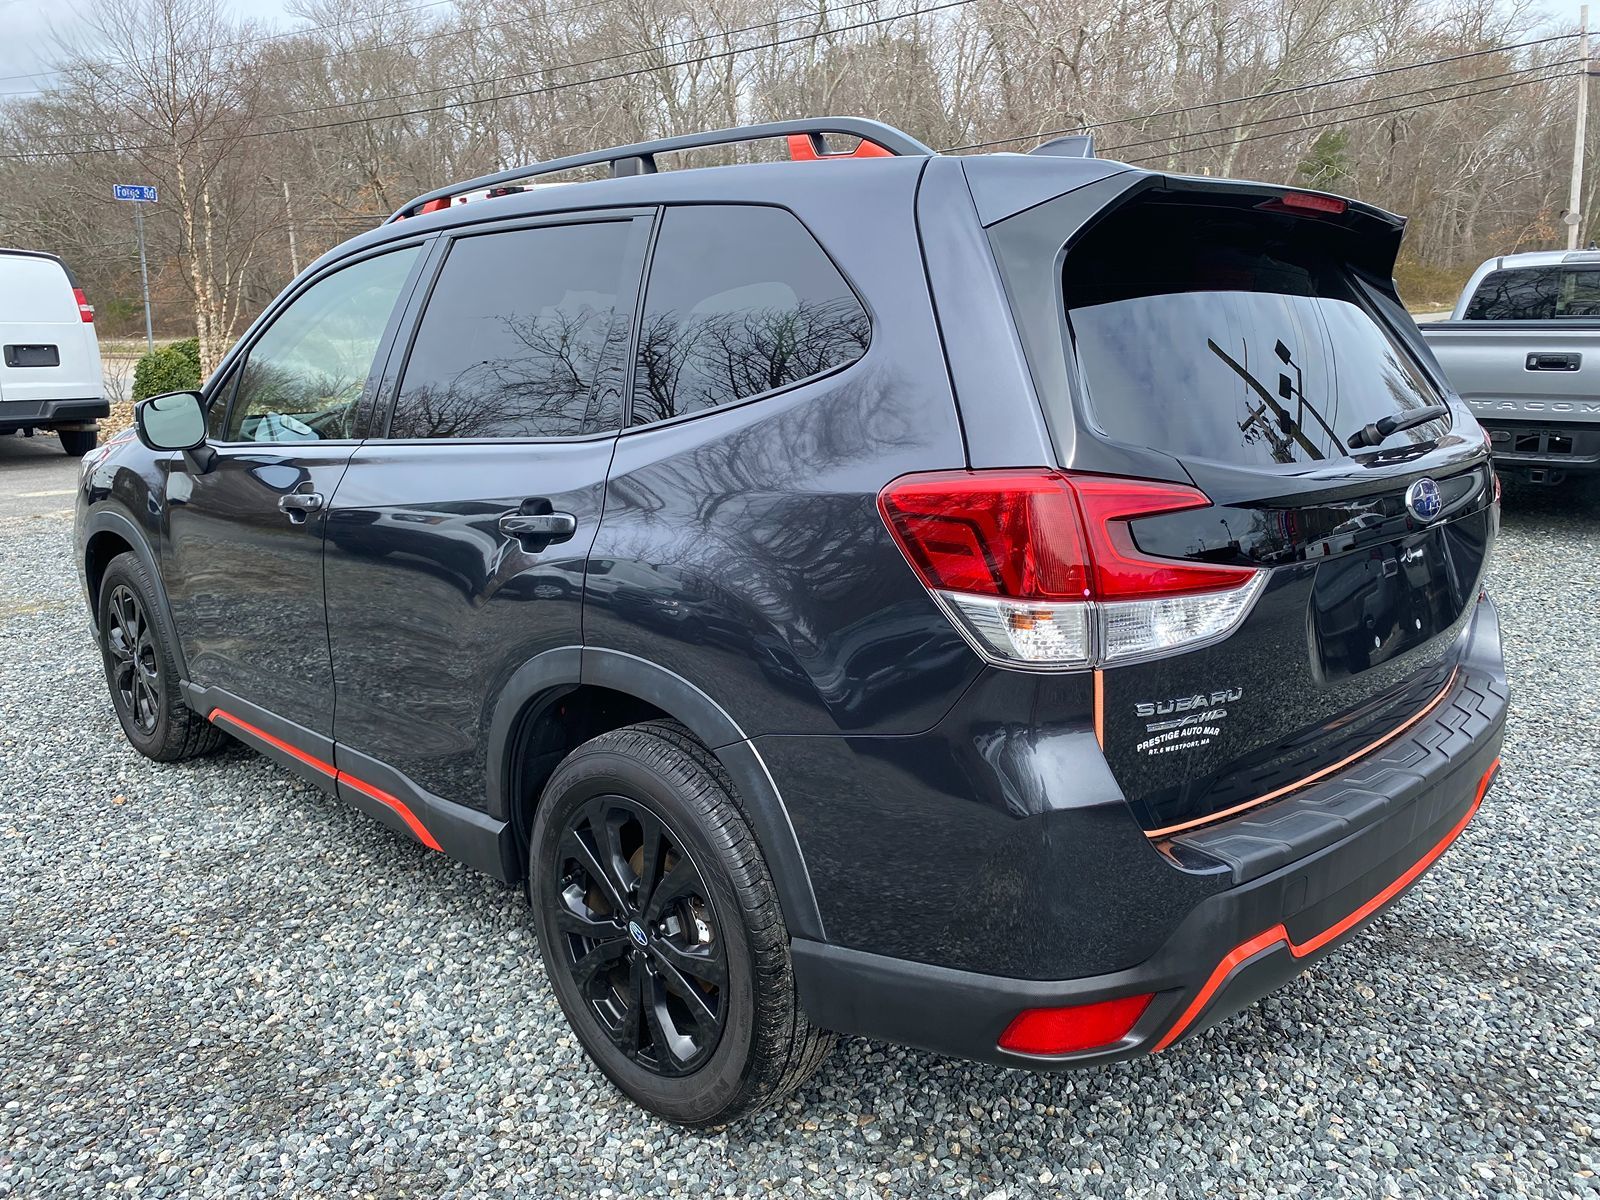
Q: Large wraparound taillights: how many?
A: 1